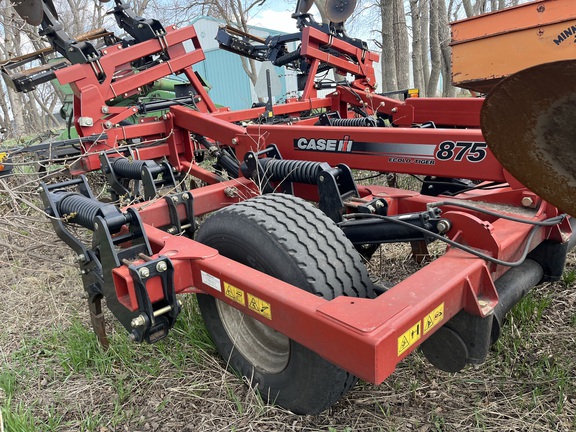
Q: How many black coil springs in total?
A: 4